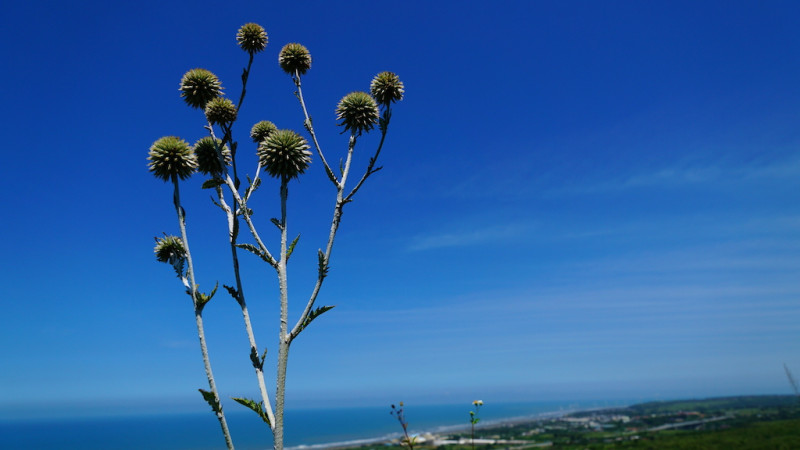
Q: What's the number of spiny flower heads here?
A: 11